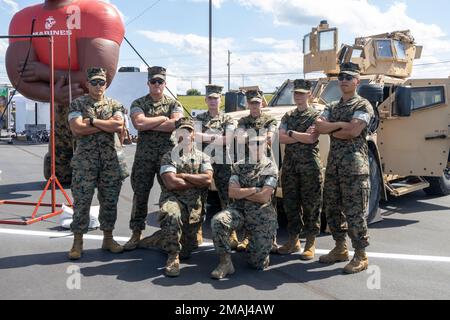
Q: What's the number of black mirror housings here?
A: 2